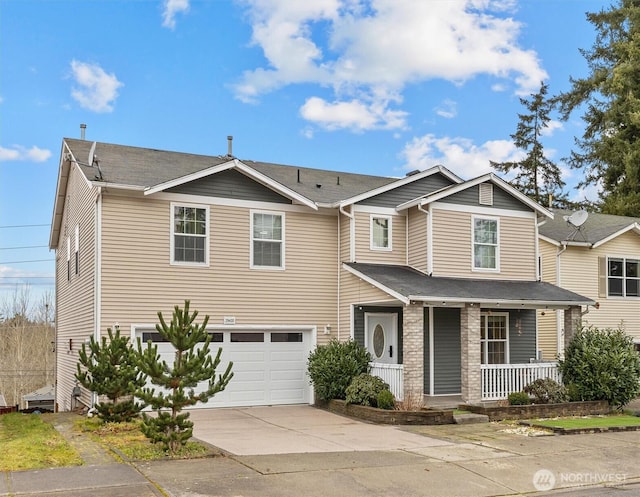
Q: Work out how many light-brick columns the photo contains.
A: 3